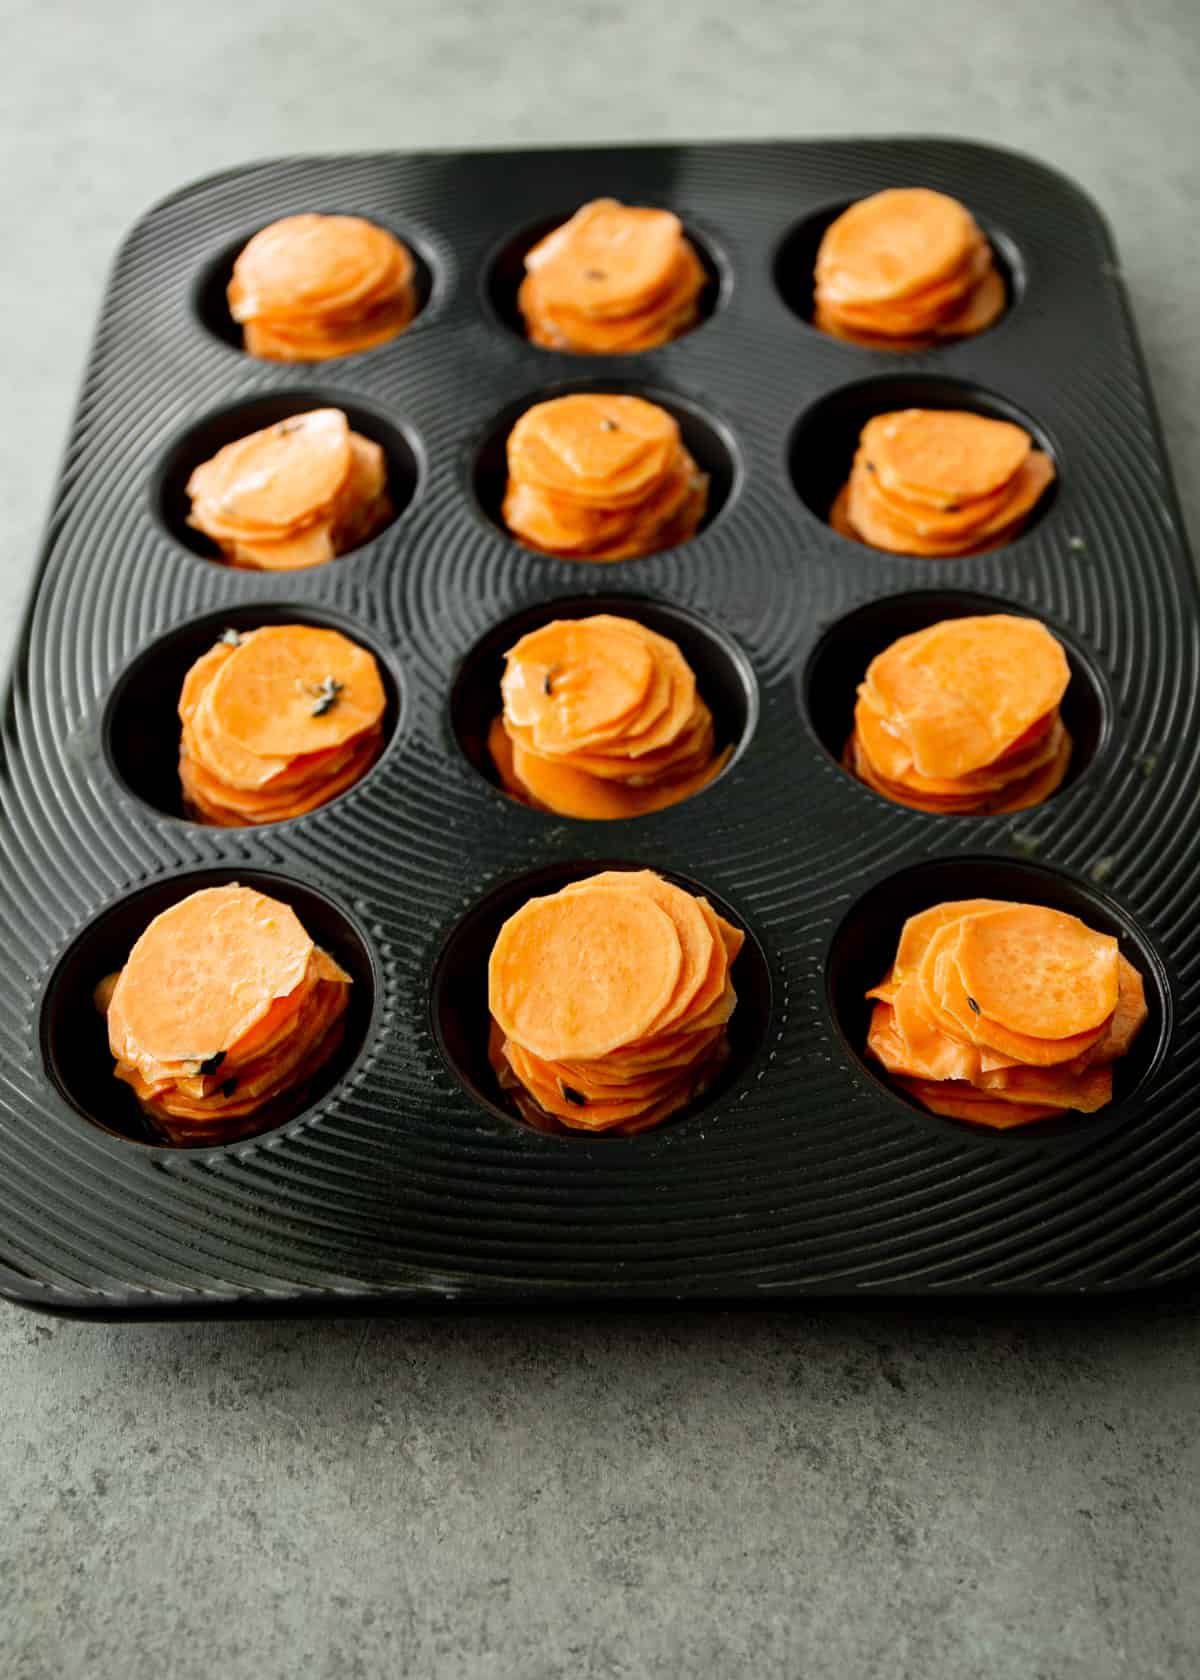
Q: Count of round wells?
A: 12